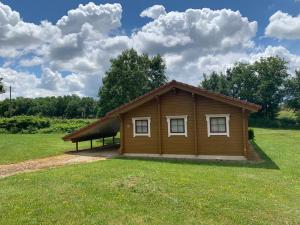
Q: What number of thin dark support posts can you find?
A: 4